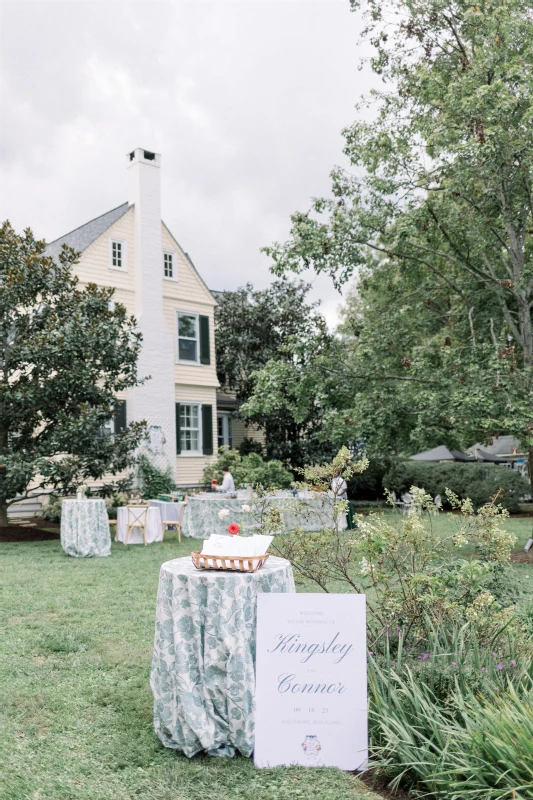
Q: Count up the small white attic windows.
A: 2